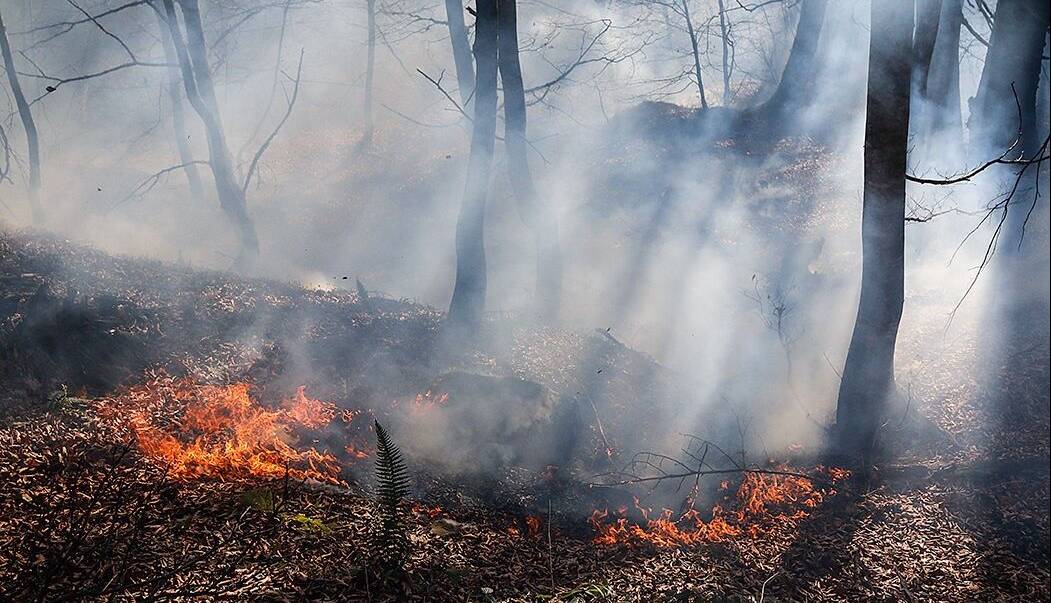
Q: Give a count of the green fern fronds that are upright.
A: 1